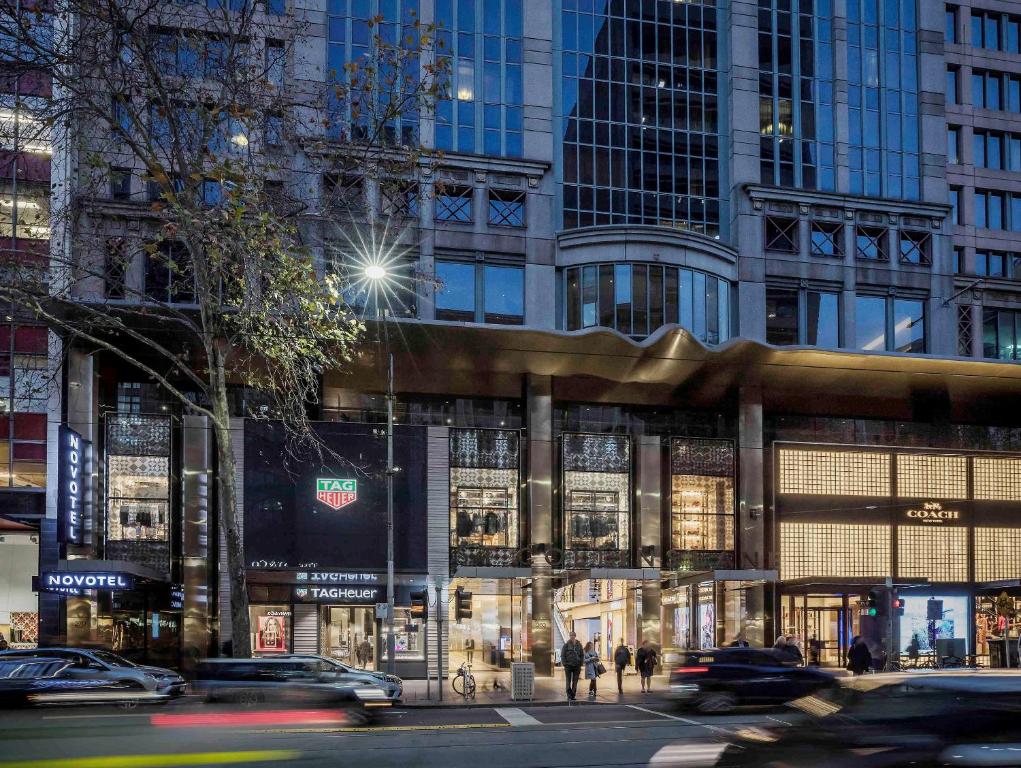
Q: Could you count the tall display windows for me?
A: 4